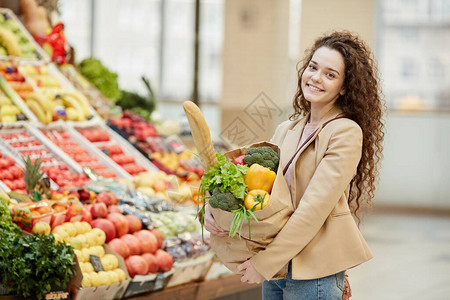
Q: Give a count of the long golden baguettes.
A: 1